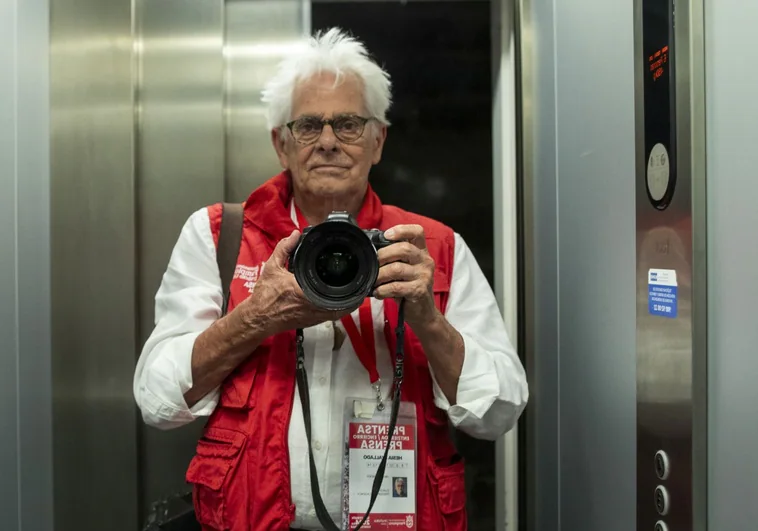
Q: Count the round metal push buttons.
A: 3